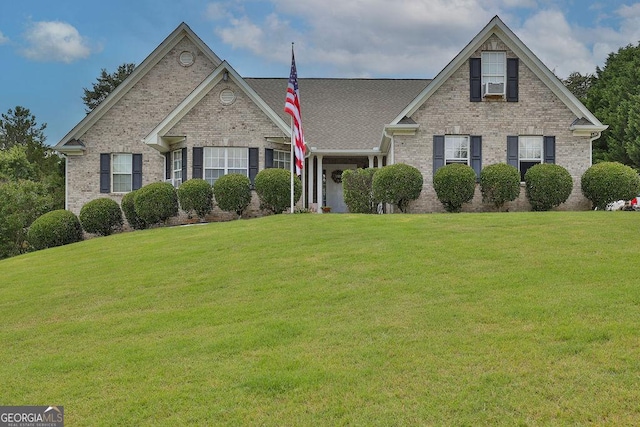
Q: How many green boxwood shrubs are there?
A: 13